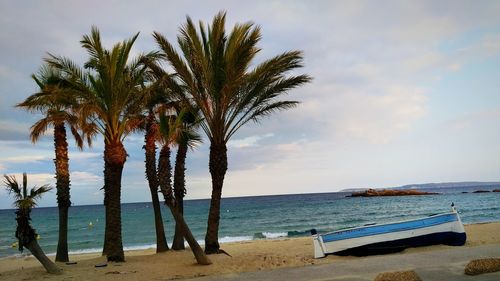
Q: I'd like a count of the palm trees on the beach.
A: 7